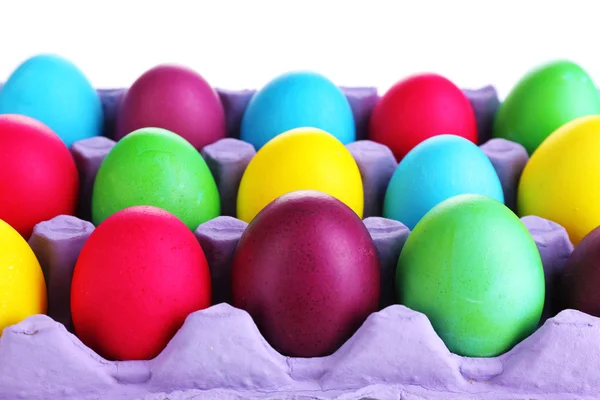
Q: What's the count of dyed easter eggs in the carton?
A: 15